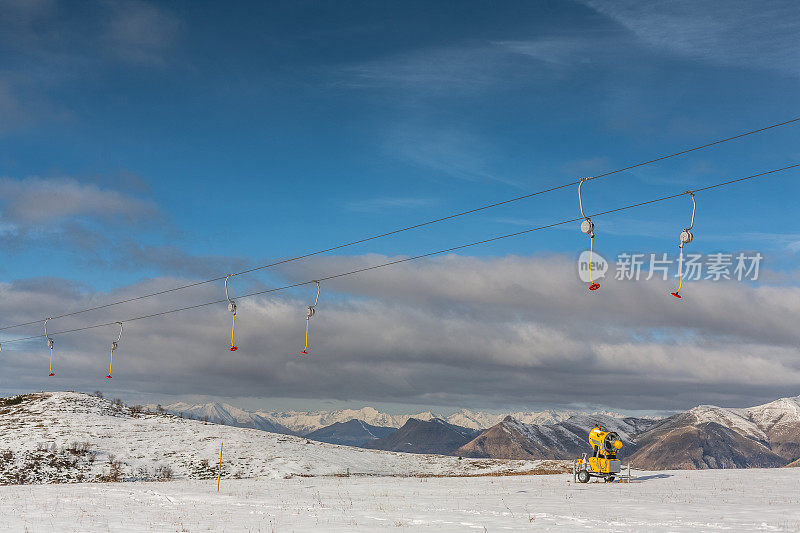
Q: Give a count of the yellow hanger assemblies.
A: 6